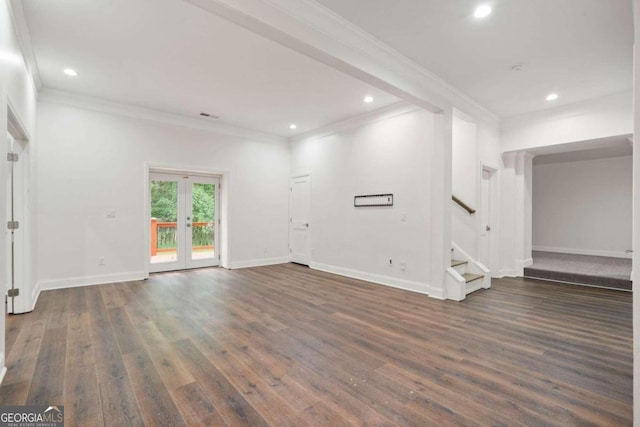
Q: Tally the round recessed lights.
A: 5